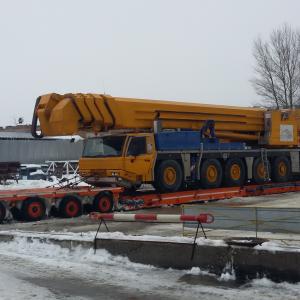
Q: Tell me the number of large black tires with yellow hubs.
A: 5